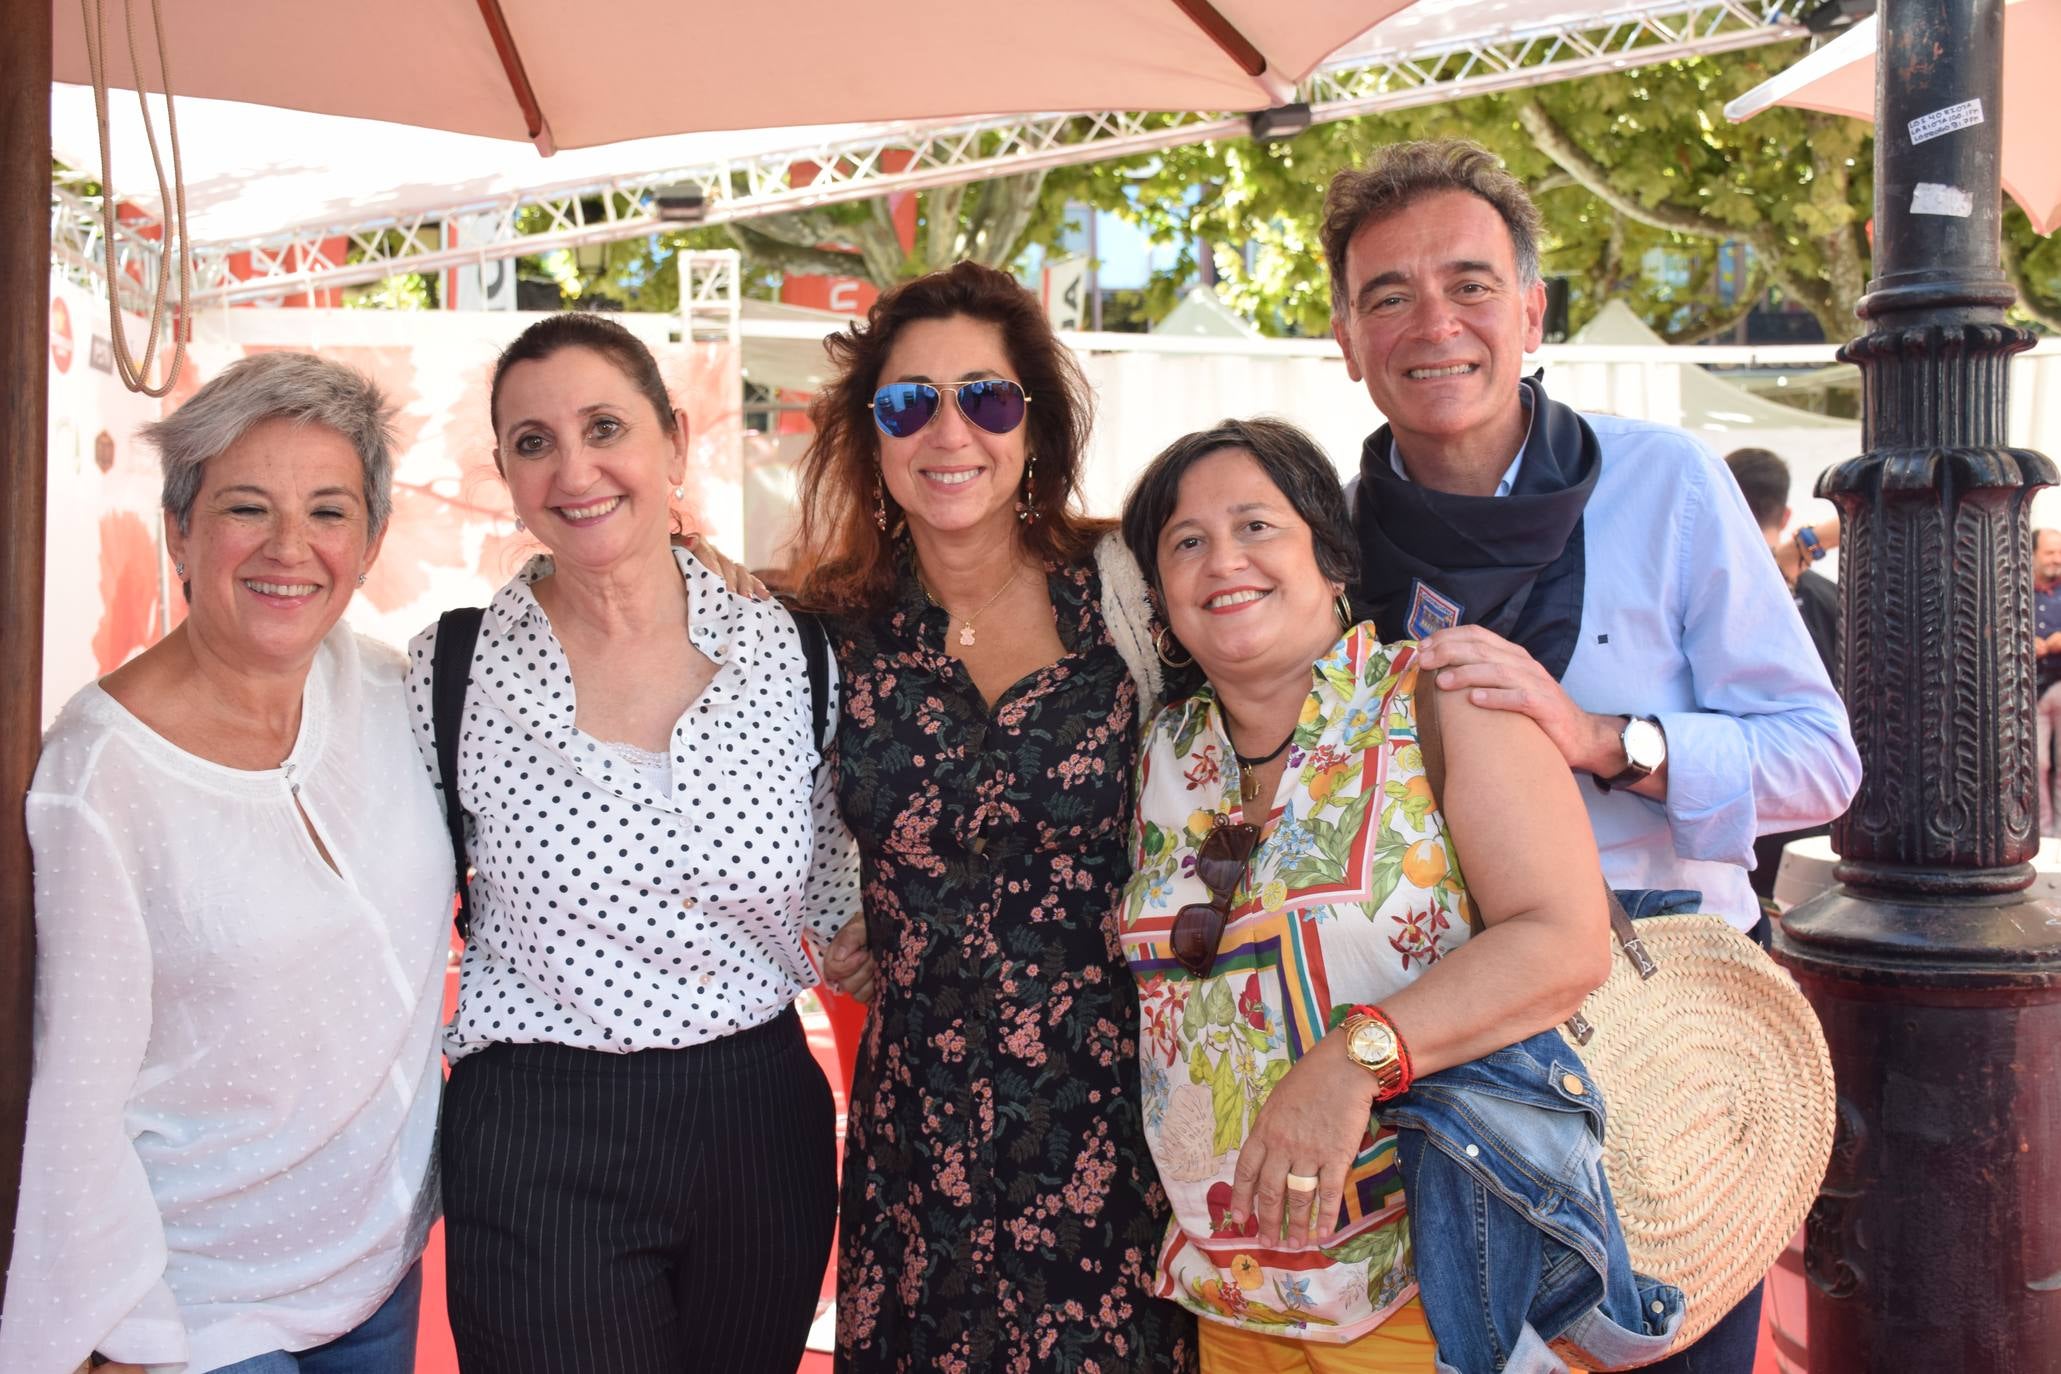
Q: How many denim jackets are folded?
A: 1